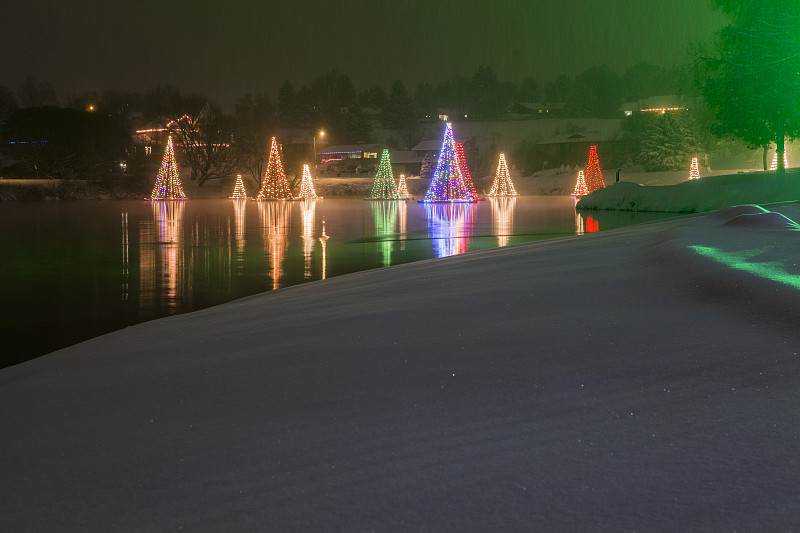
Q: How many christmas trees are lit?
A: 13